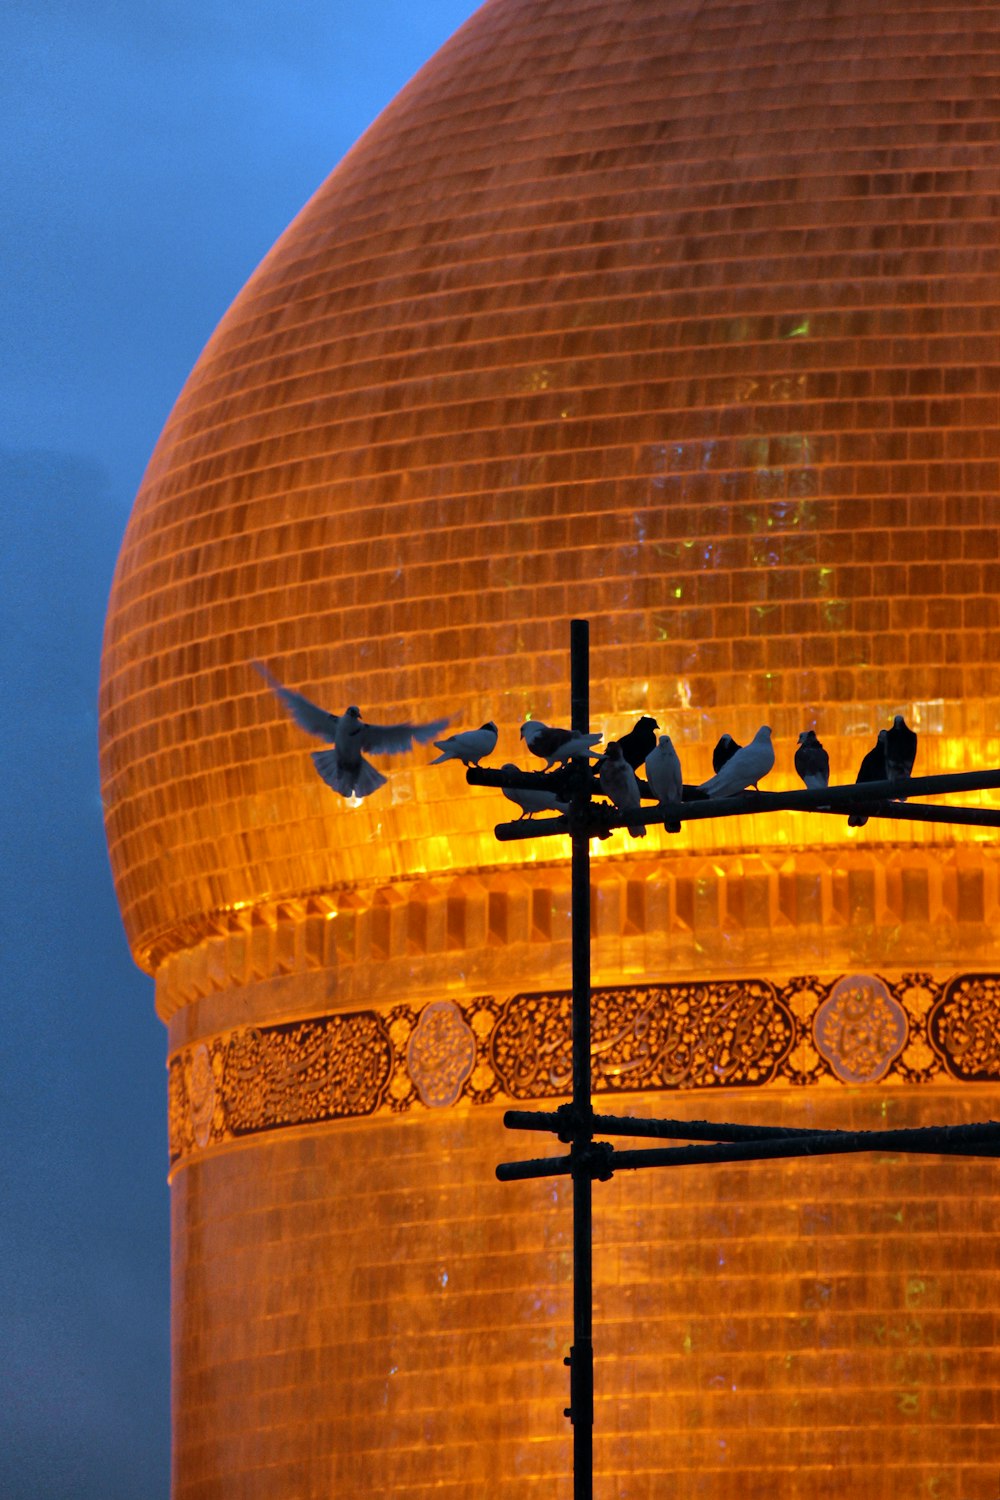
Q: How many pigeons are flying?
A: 1